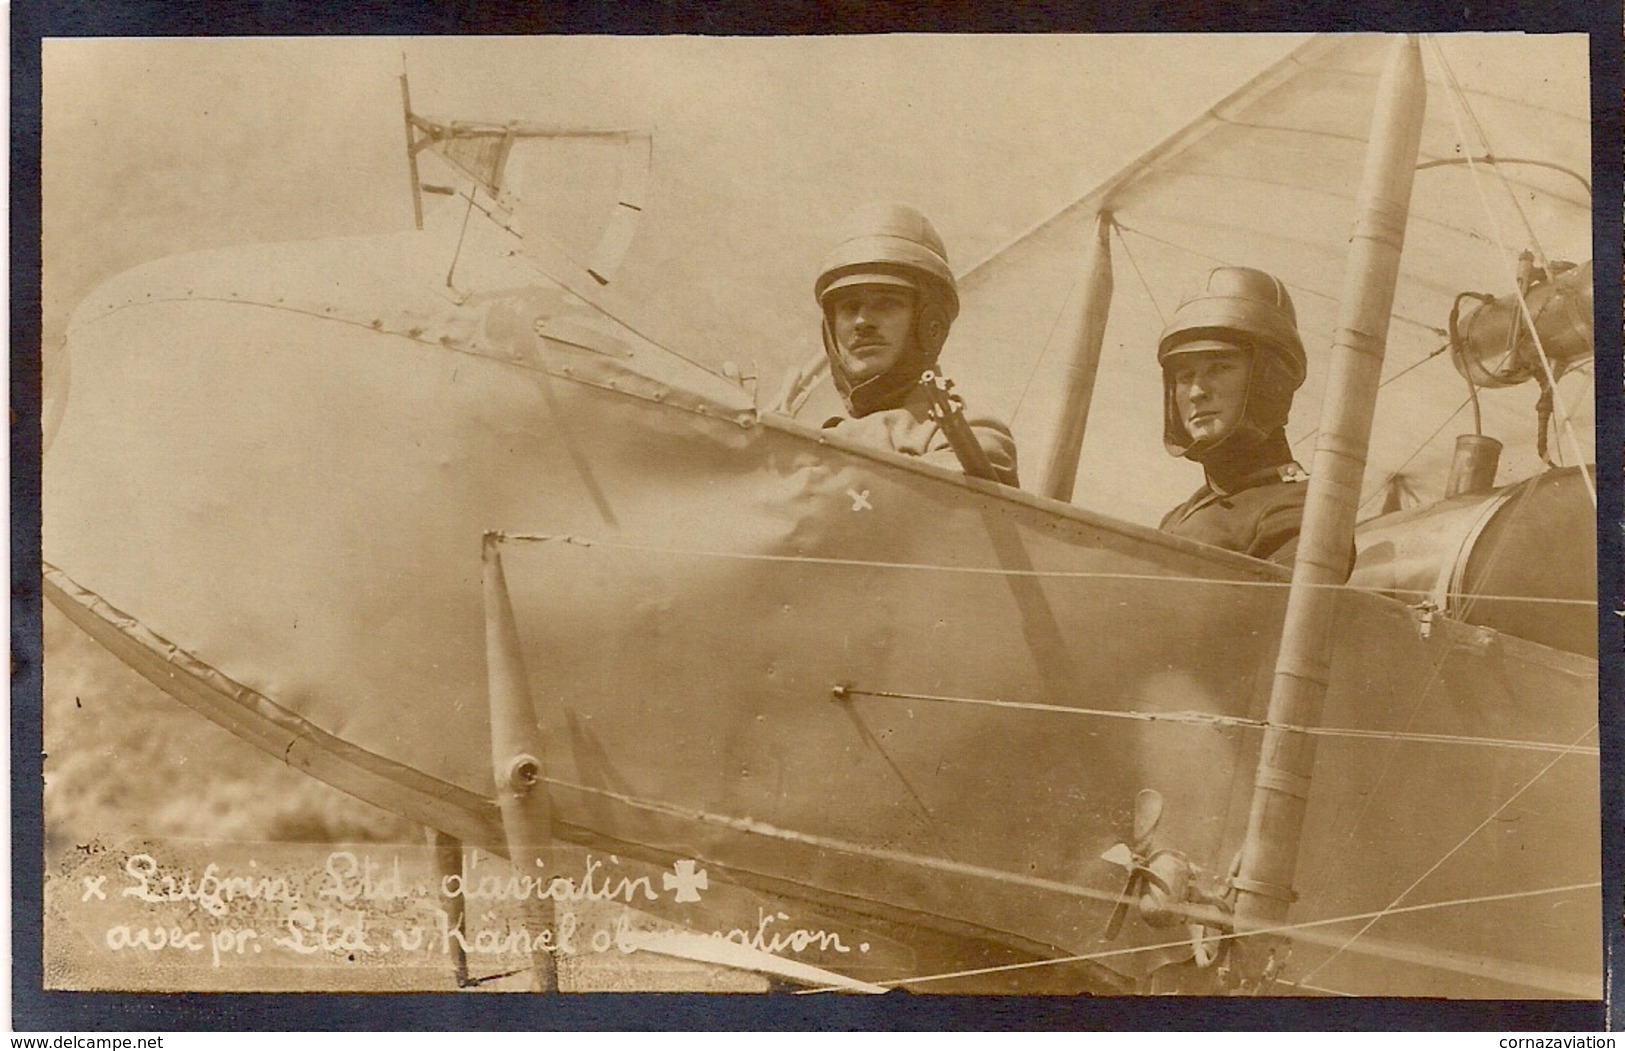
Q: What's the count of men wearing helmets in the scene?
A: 2